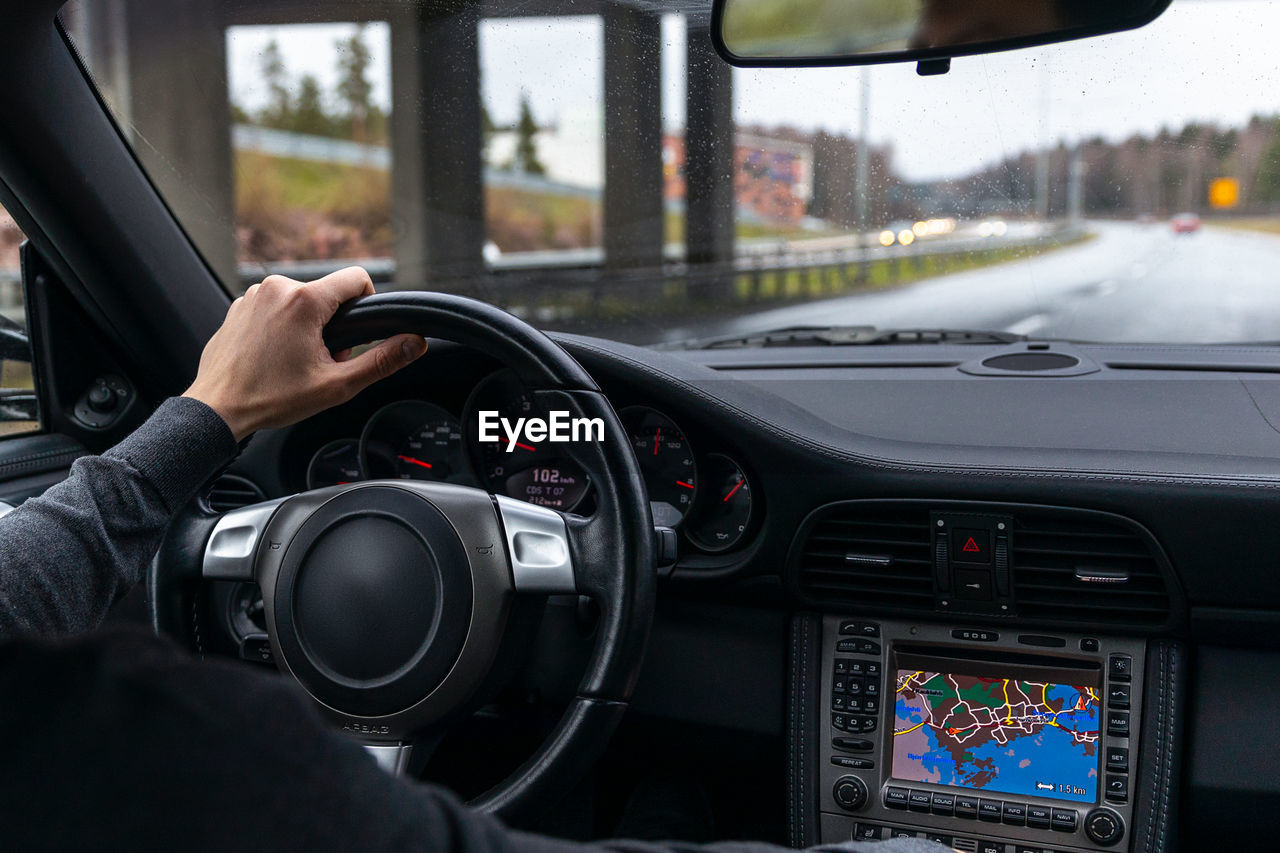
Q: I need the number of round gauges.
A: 5